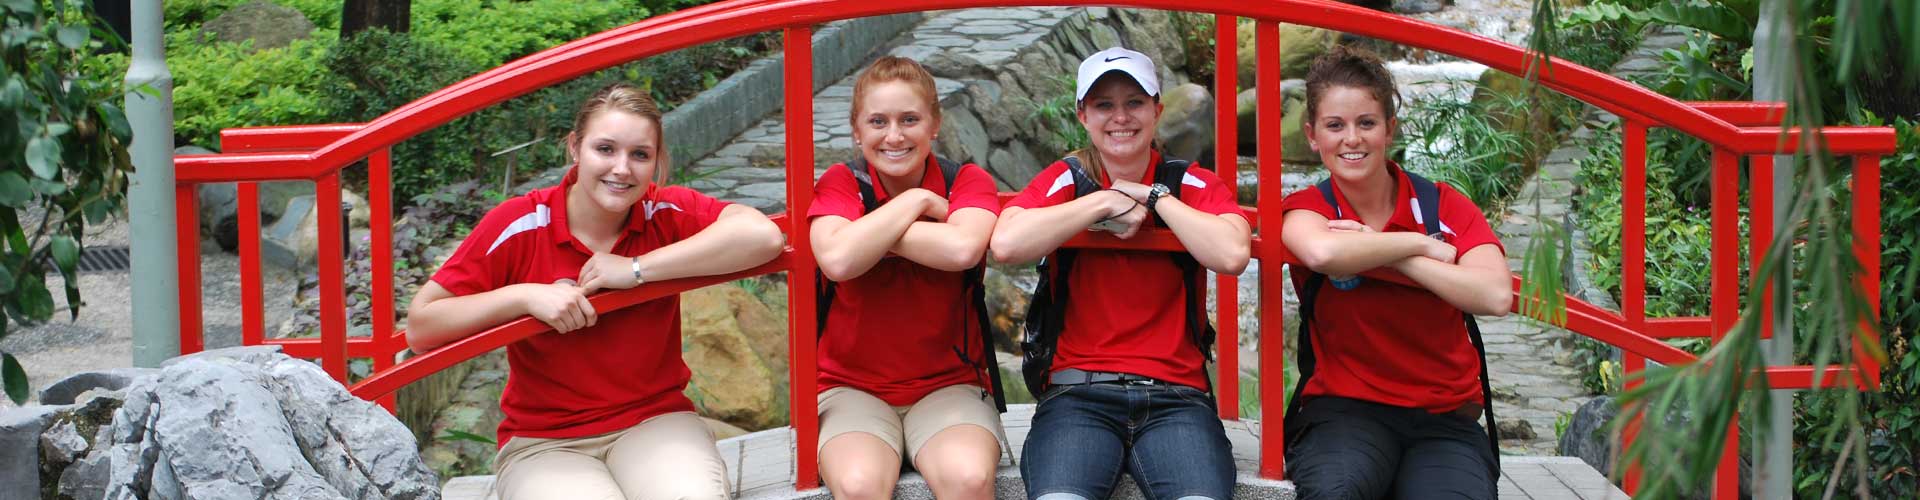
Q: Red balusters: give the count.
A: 11